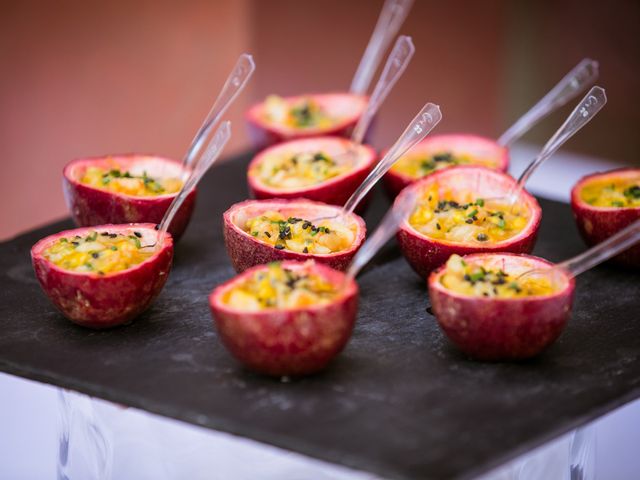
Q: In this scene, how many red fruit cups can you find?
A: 10